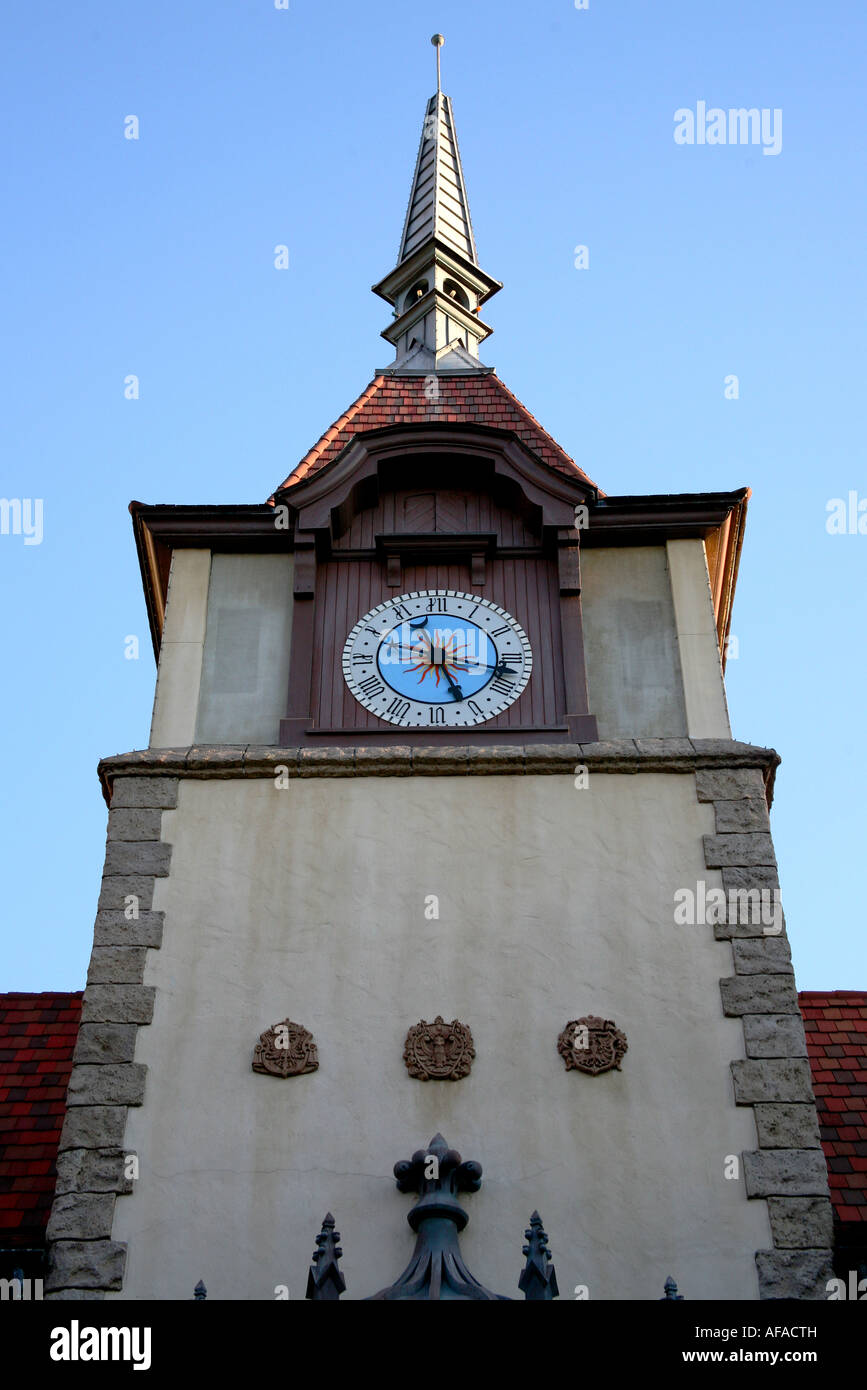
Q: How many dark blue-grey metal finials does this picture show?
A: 5